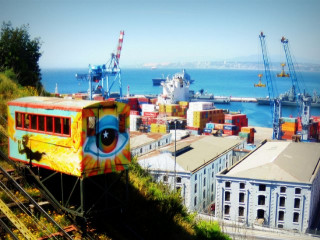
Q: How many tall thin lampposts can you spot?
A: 1